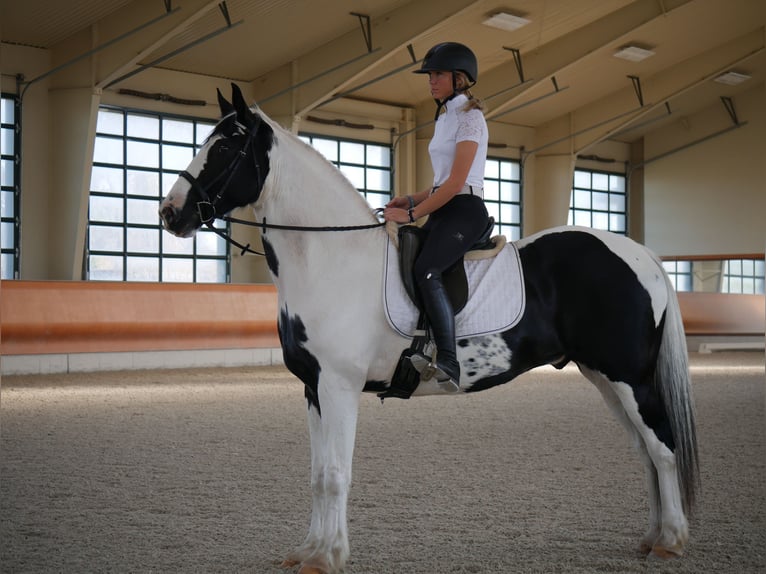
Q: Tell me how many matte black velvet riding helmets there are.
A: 1